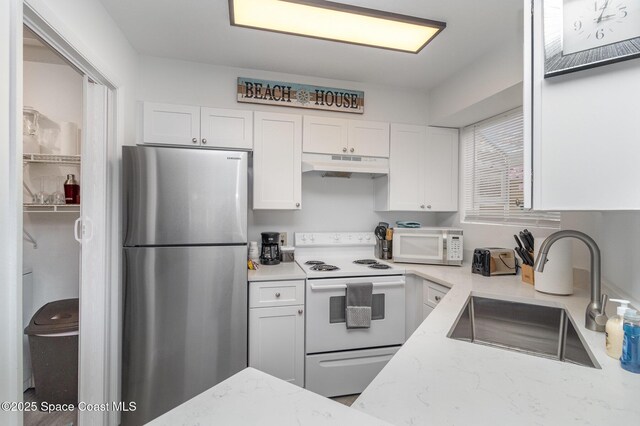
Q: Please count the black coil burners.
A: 4